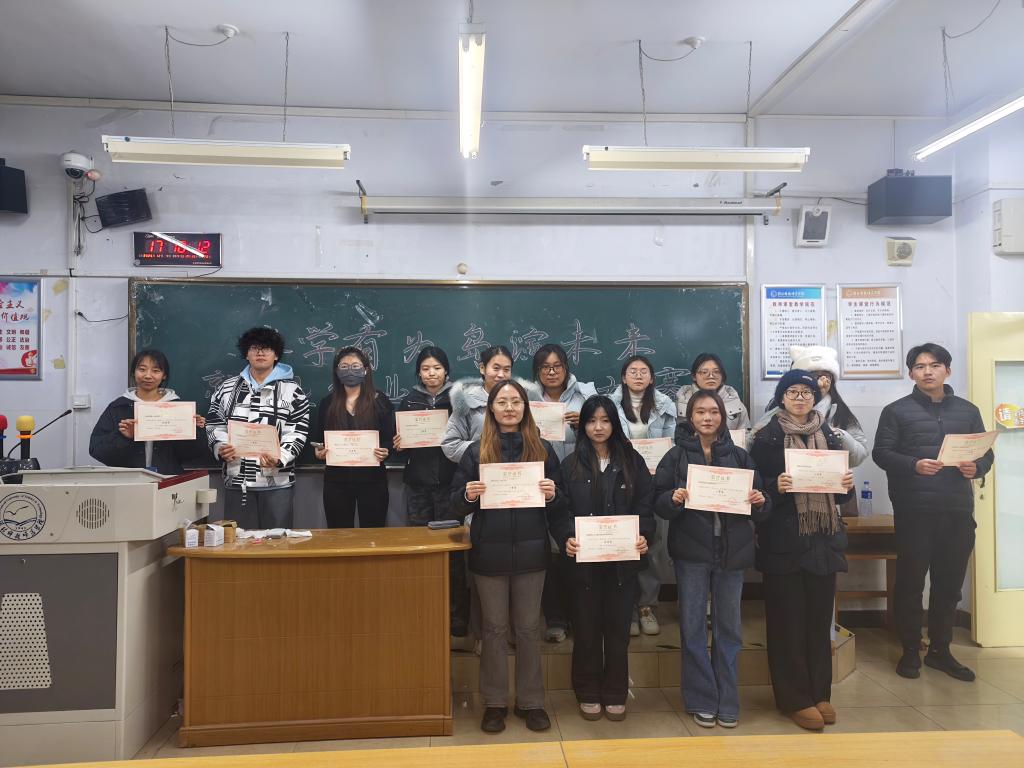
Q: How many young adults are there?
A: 14